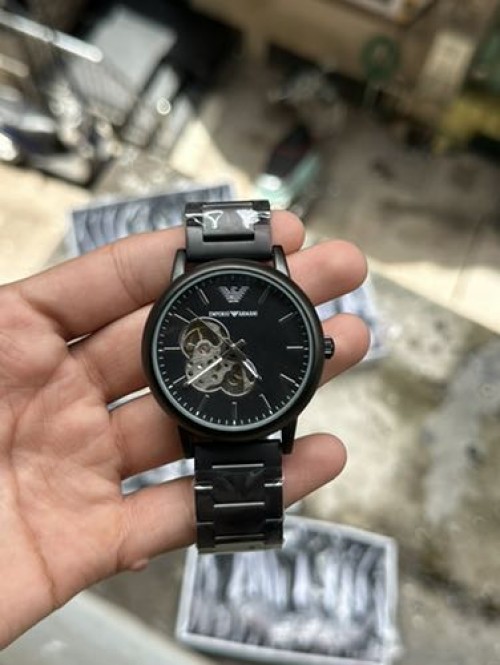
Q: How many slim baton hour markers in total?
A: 11